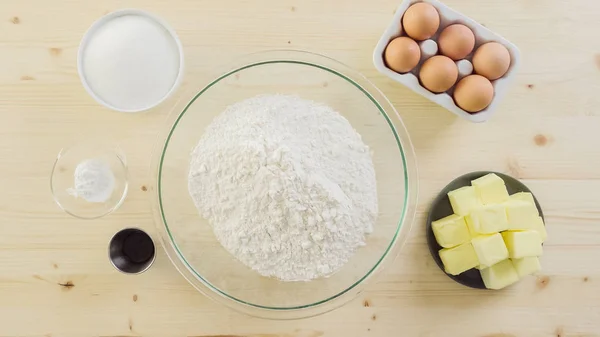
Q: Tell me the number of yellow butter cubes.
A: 12